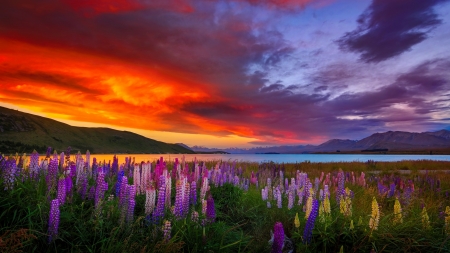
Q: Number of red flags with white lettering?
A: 0